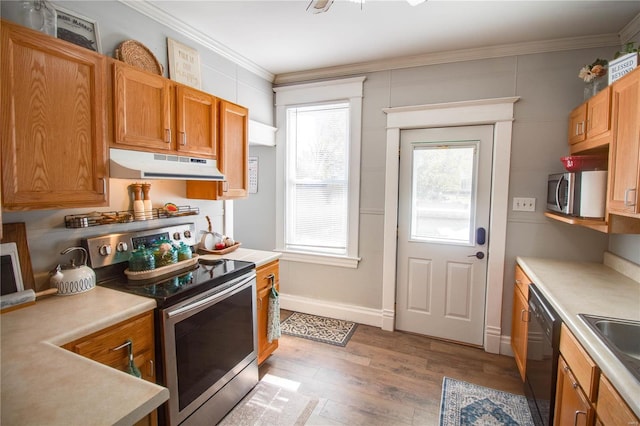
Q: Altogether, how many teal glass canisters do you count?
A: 3